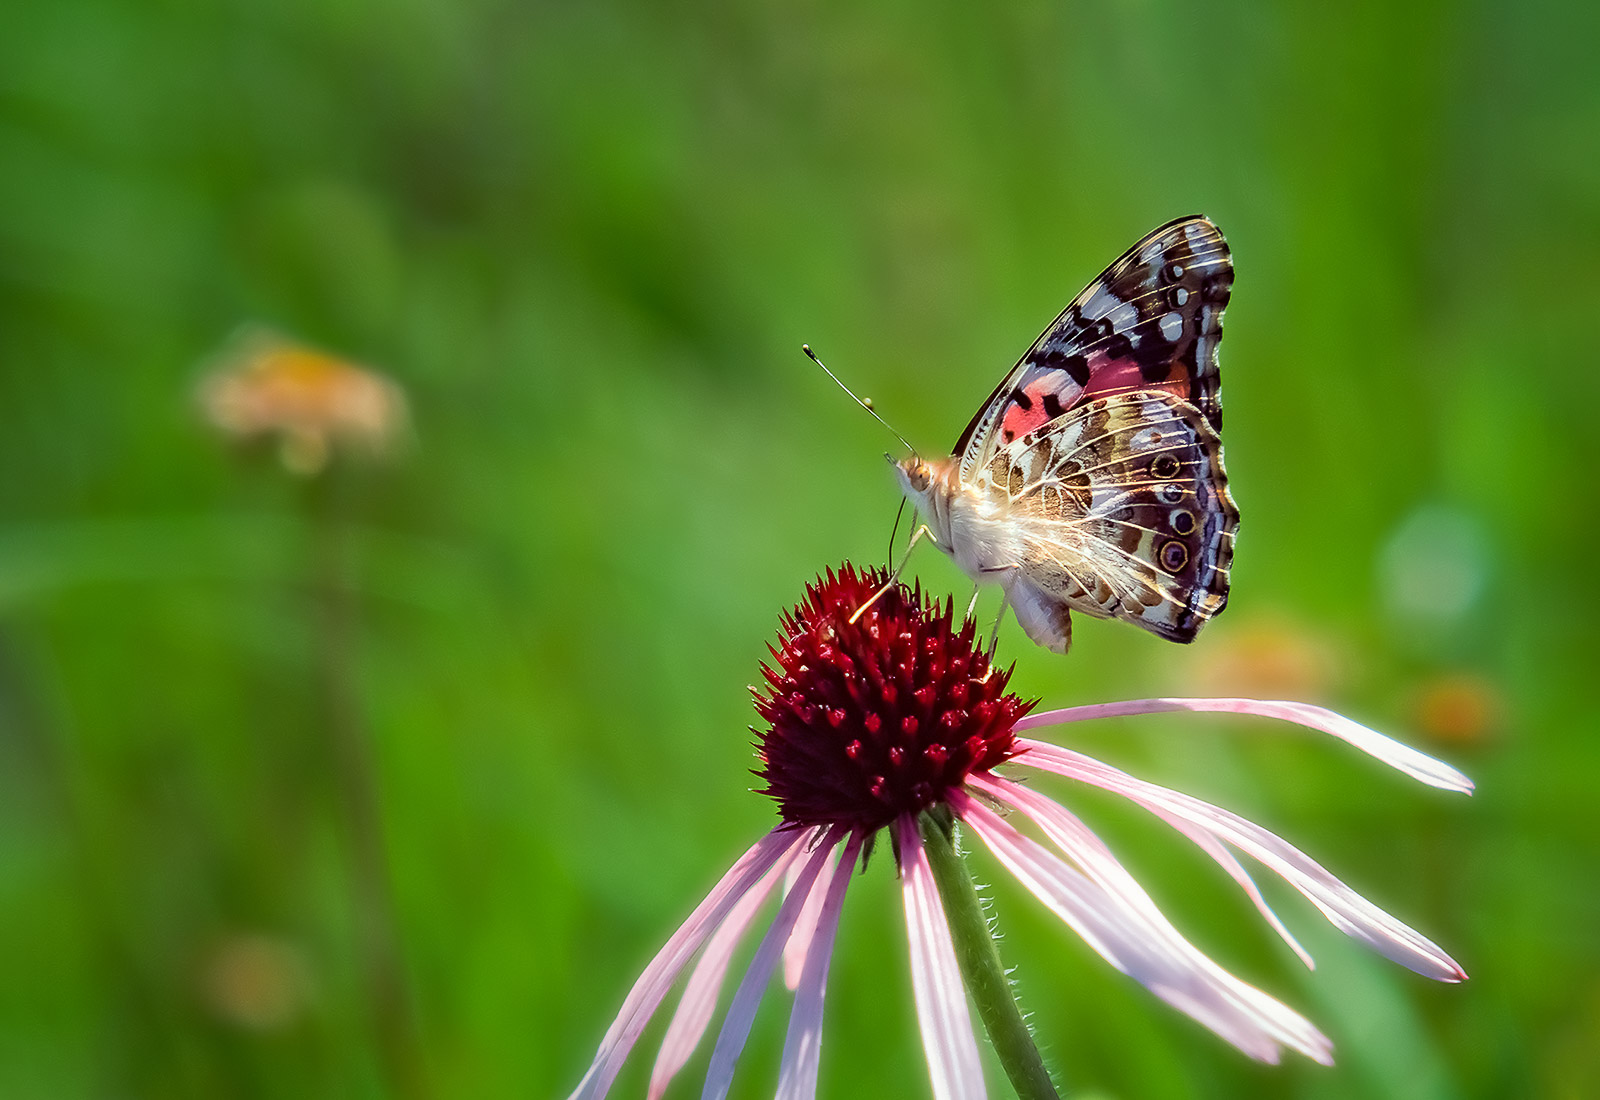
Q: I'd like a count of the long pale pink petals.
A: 11